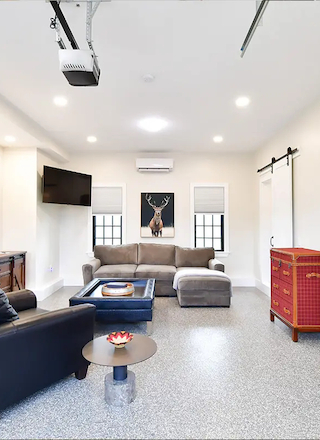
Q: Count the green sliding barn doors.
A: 0